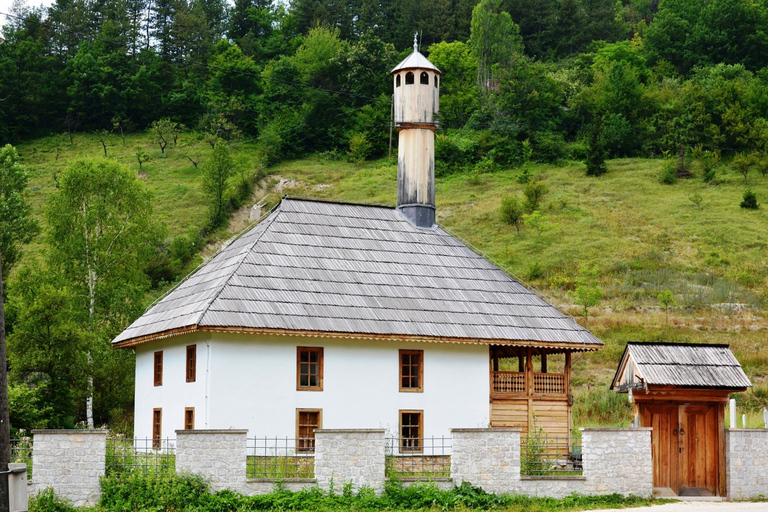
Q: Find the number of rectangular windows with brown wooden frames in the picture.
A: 8